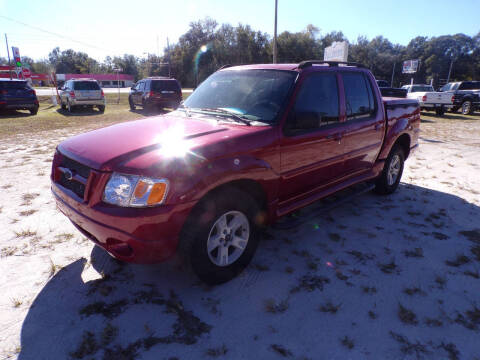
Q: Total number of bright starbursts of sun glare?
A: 1